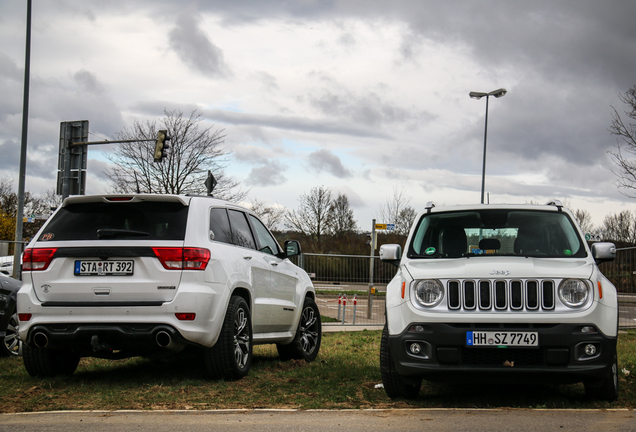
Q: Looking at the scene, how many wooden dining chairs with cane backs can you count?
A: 0